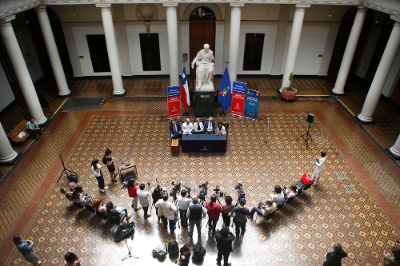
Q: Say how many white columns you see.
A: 10